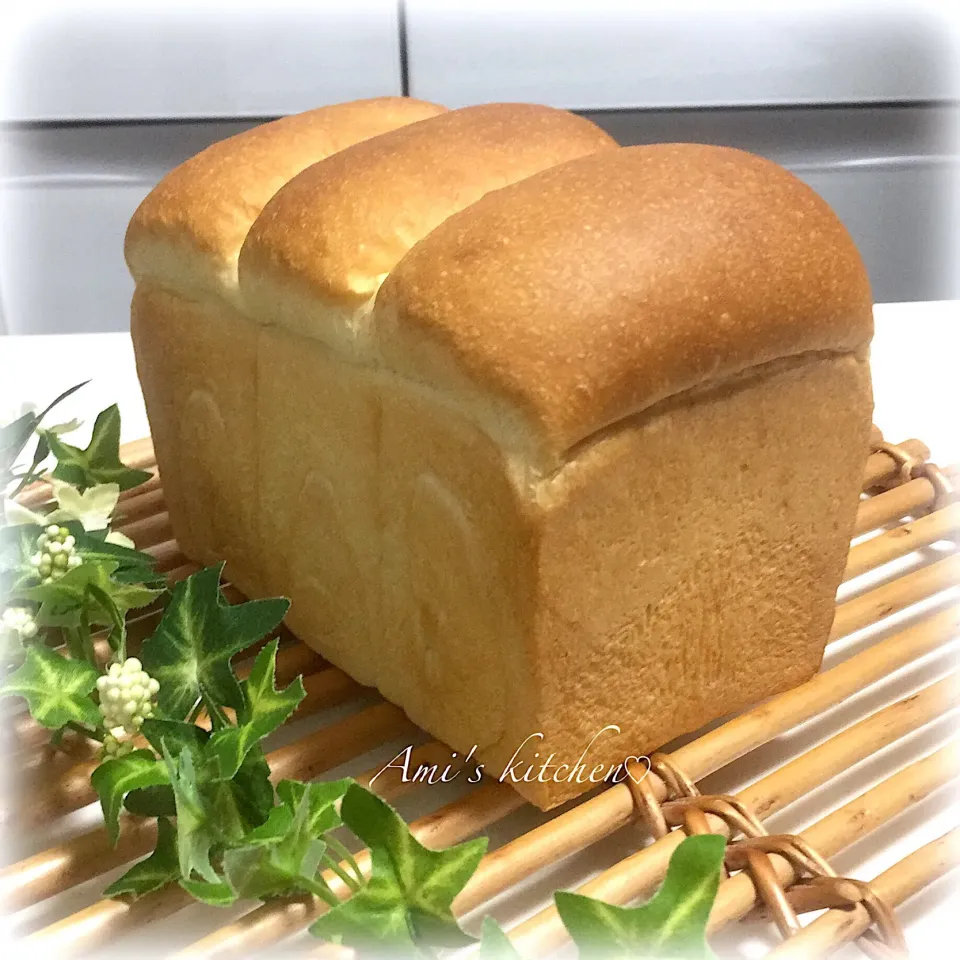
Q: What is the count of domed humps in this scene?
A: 3